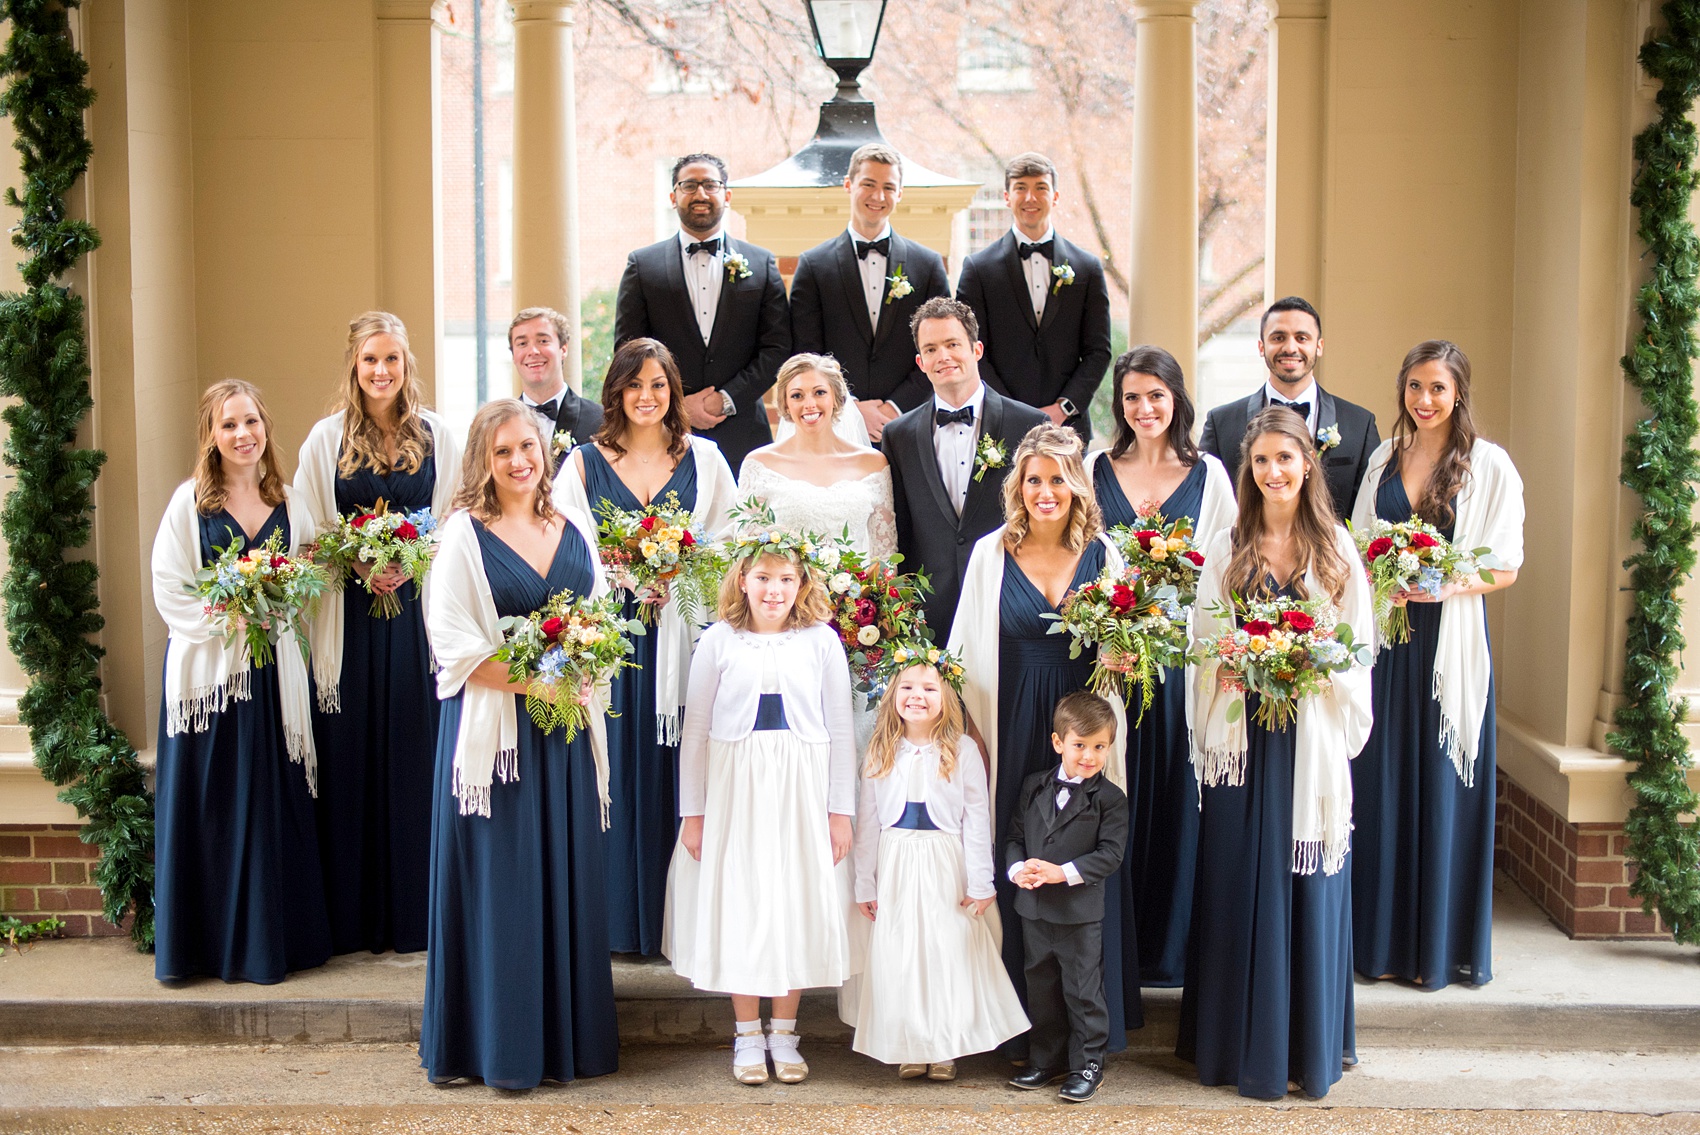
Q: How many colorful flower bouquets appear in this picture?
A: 9